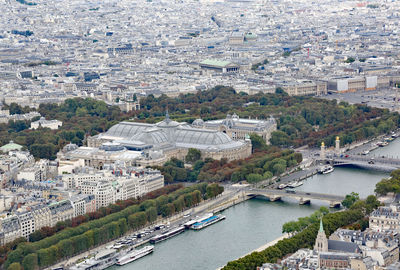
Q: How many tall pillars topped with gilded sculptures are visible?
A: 2